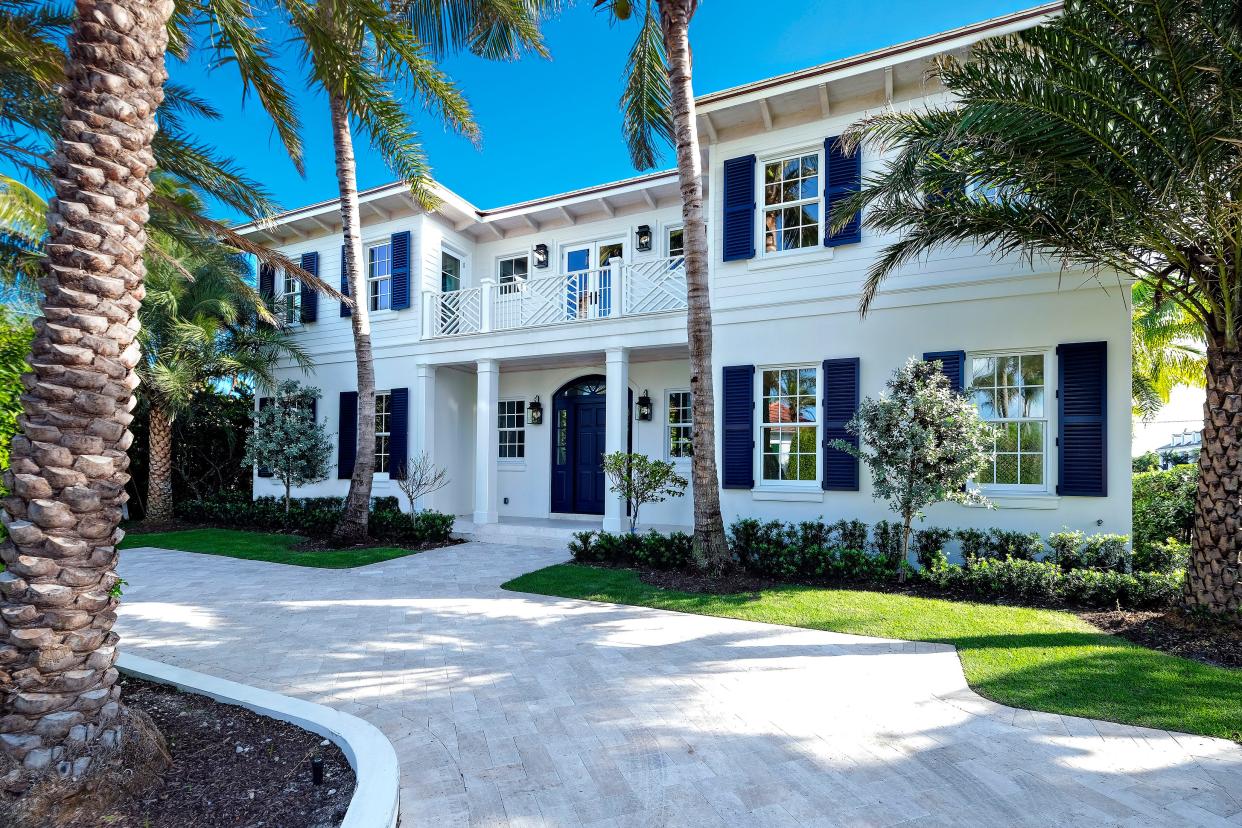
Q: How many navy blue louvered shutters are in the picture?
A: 15